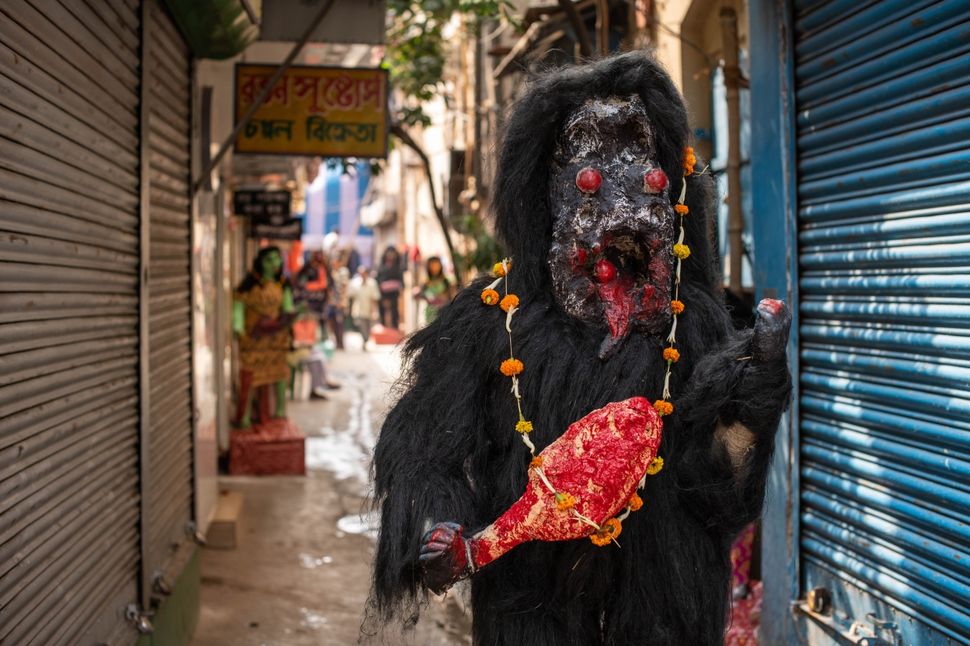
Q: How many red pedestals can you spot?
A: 2